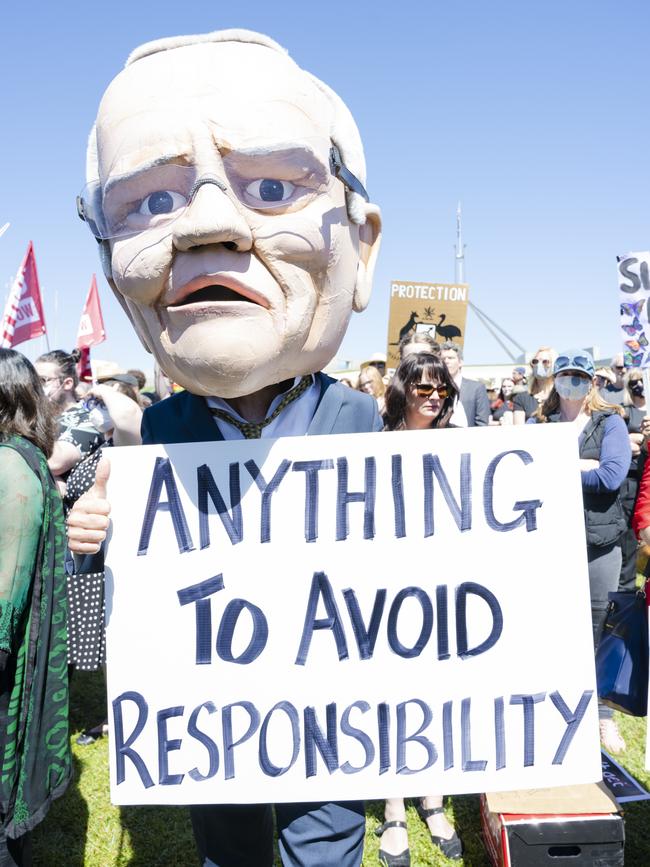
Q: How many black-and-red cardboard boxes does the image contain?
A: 1